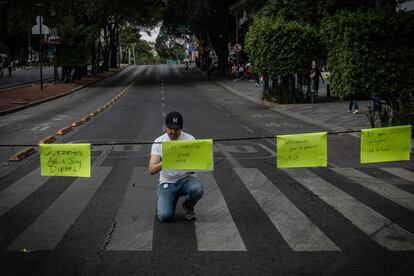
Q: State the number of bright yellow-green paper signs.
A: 4